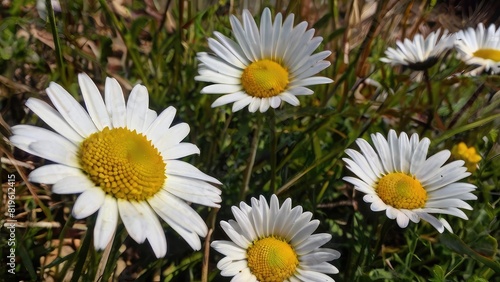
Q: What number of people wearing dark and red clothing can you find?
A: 0